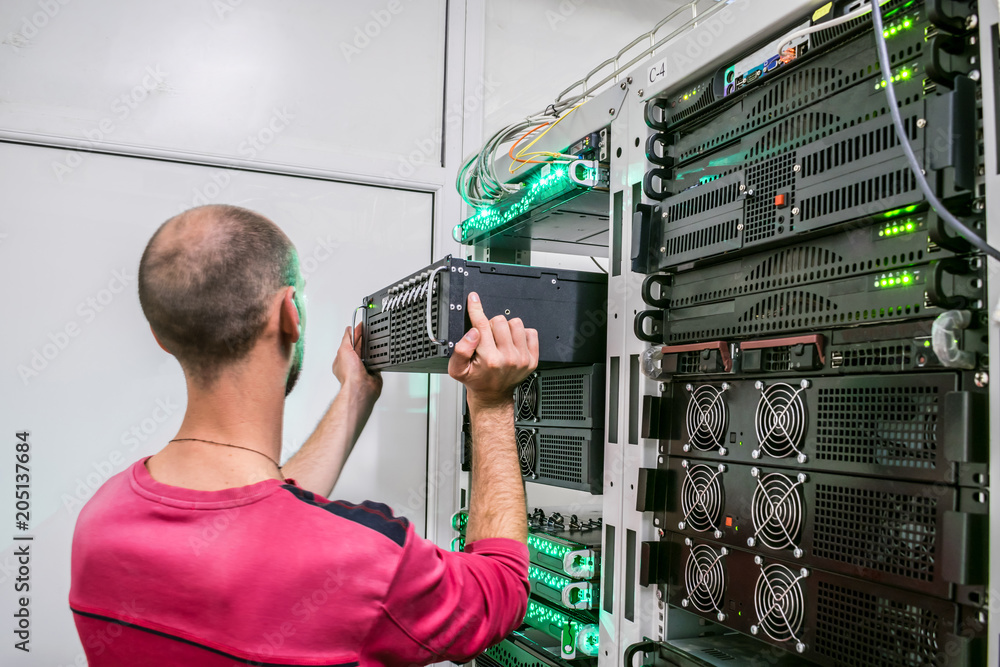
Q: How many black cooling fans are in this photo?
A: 8